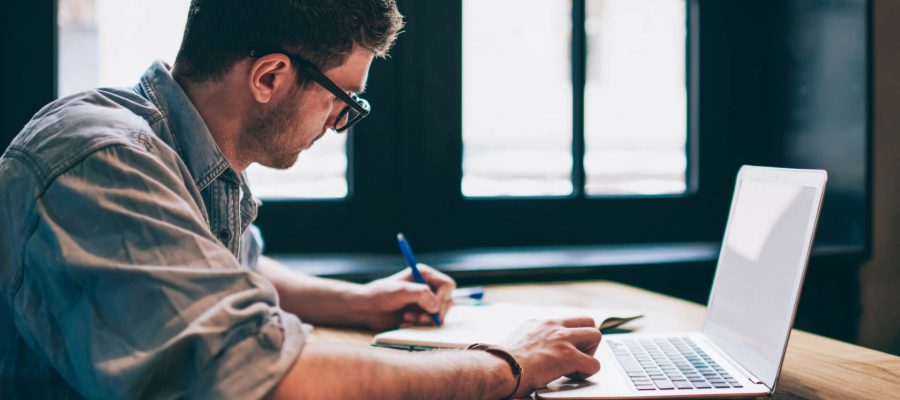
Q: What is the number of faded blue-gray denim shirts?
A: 1